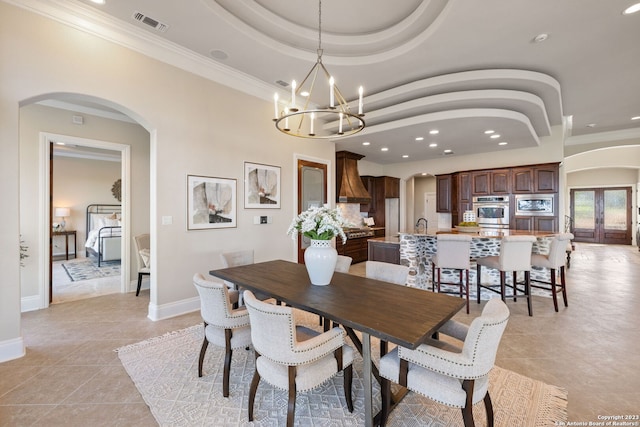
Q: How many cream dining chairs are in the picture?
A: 6